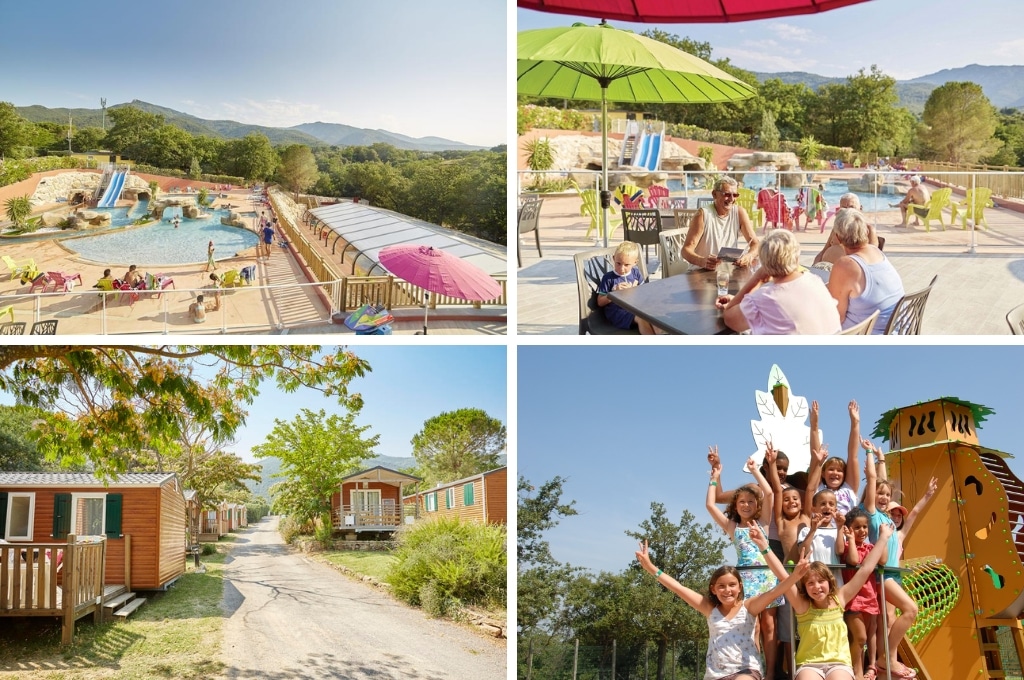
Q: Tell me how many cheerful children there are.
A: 10